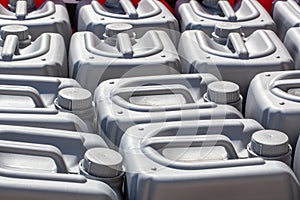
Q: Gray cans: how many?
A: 13